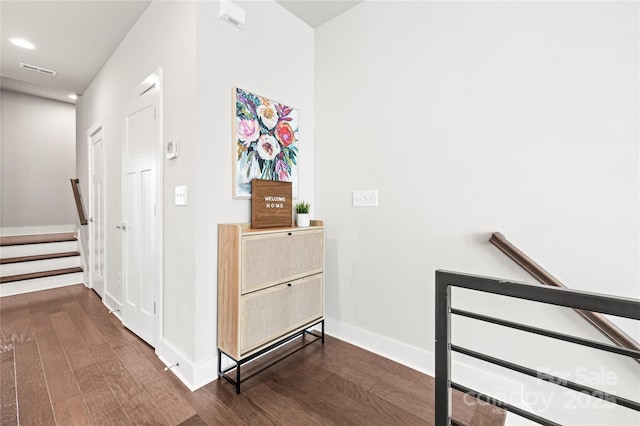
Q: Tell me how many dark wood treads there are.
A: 3